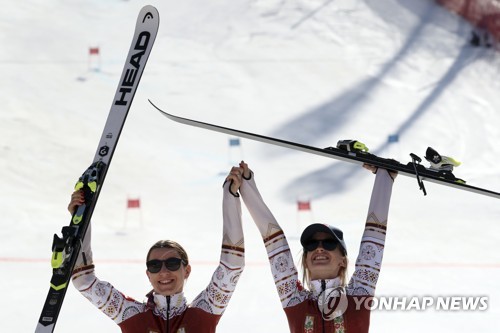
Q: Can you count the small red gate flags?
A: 3